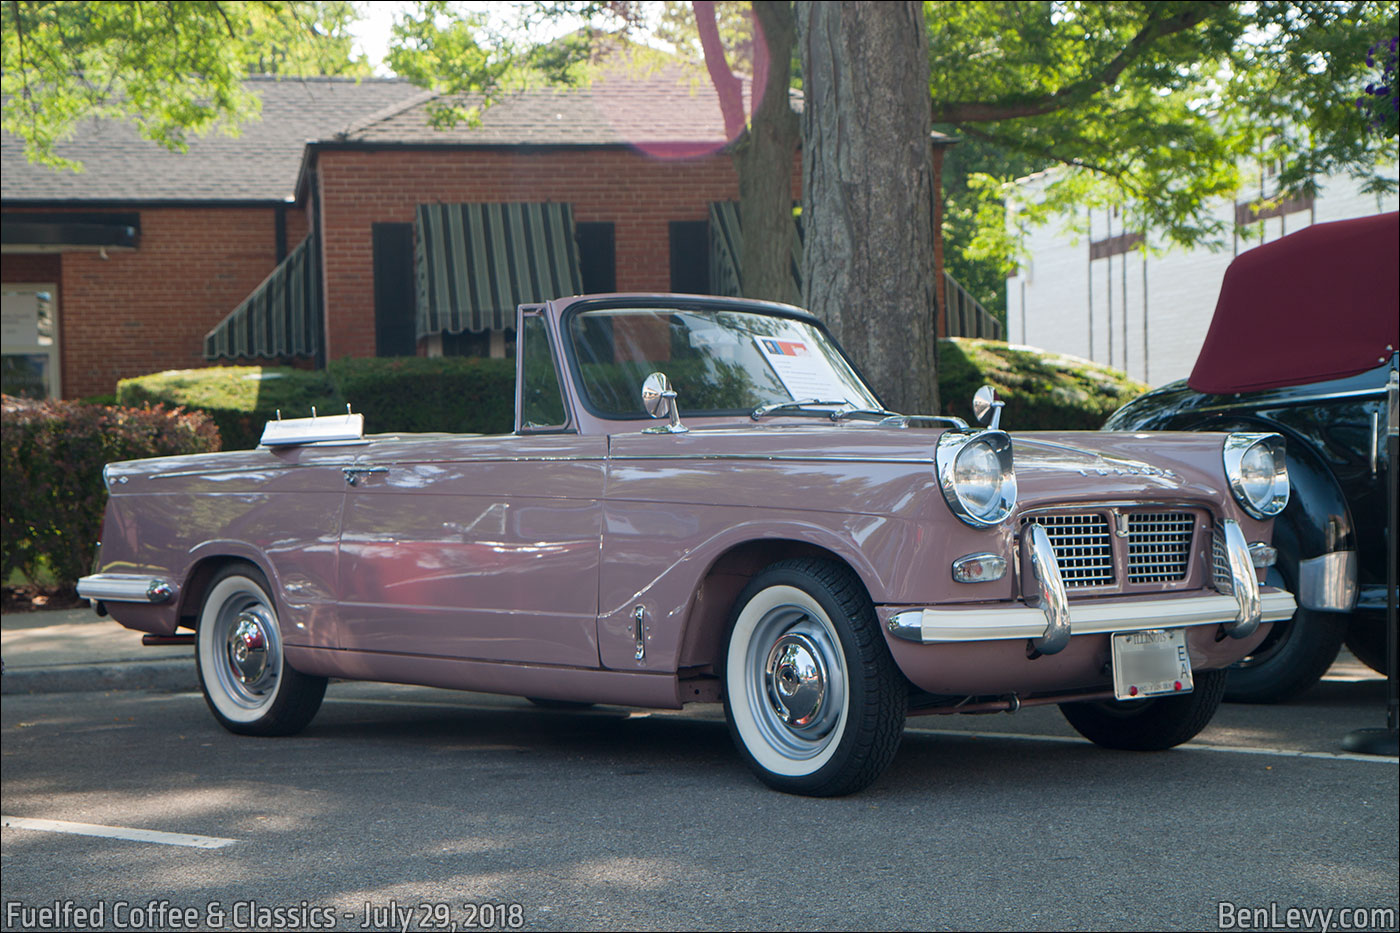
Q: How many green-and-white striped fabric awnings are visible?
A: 4